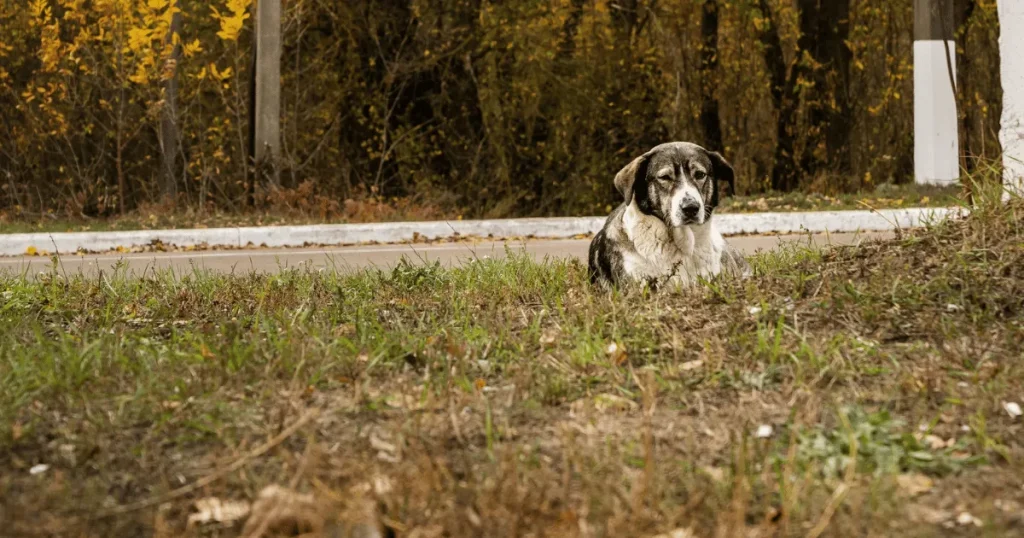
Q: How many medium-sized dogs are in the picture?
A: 1